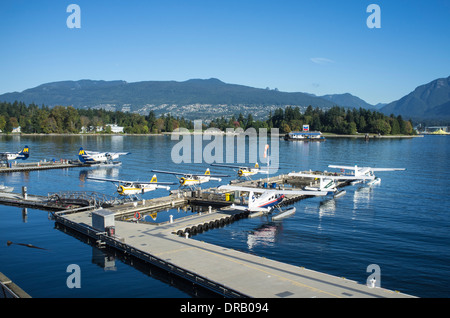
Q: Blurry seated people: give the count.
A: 0